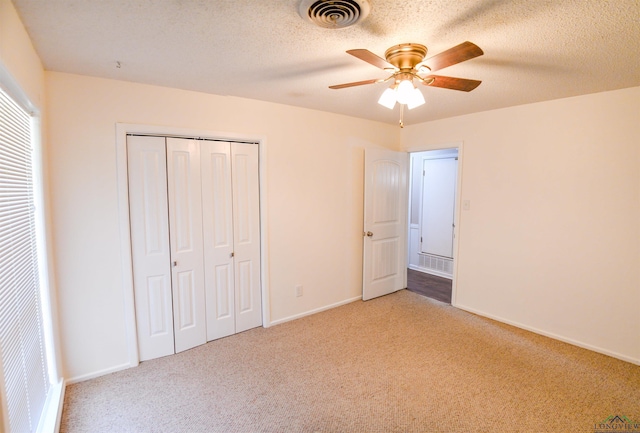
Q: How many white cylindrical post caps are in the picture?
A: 0